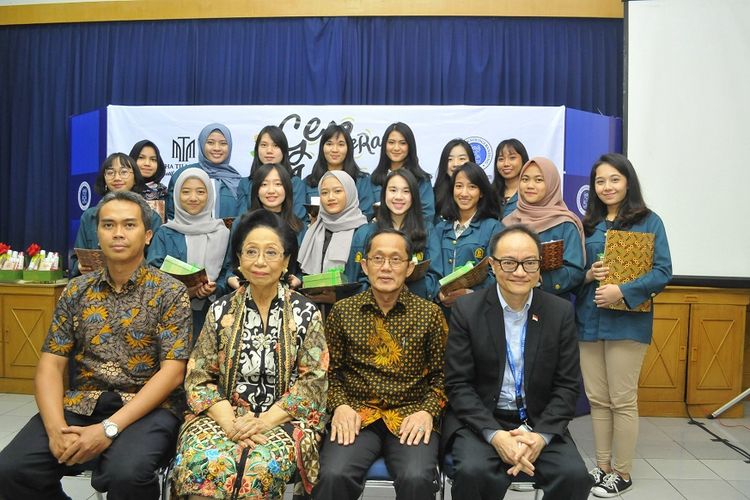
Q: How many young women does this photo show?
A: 15